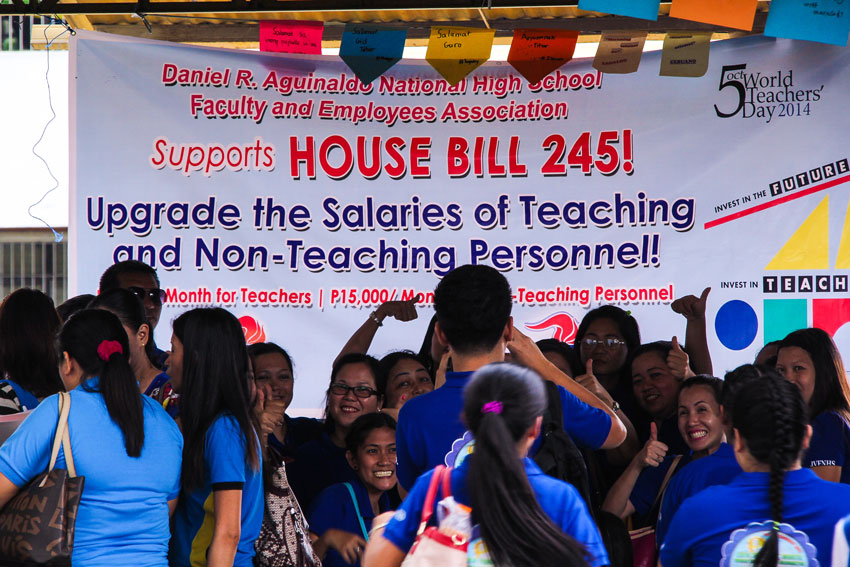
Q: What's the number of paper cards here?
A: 9